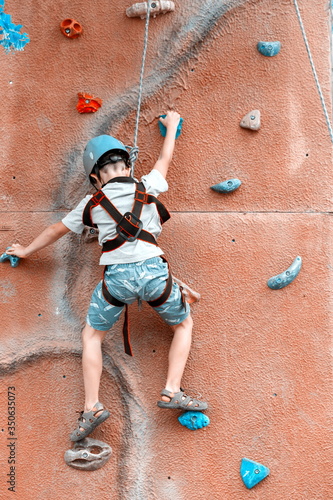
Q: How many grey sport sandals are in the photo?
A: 2